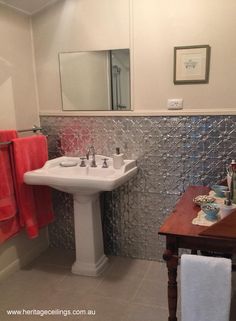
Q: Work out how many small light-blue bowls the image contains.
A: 2